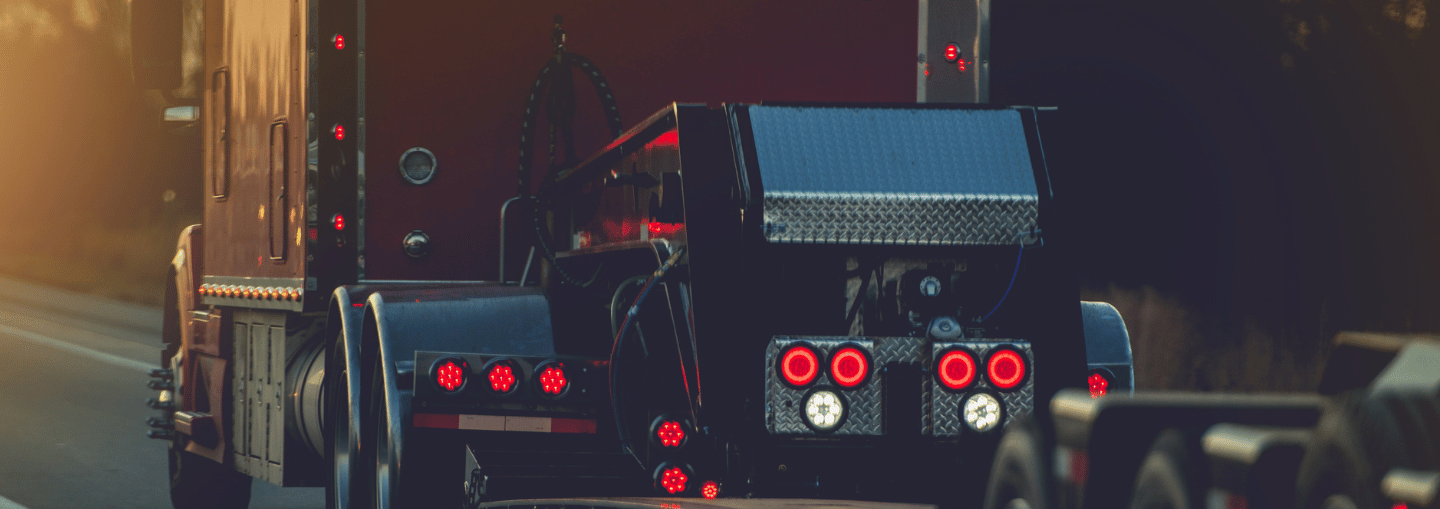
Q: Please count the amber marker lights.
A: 11